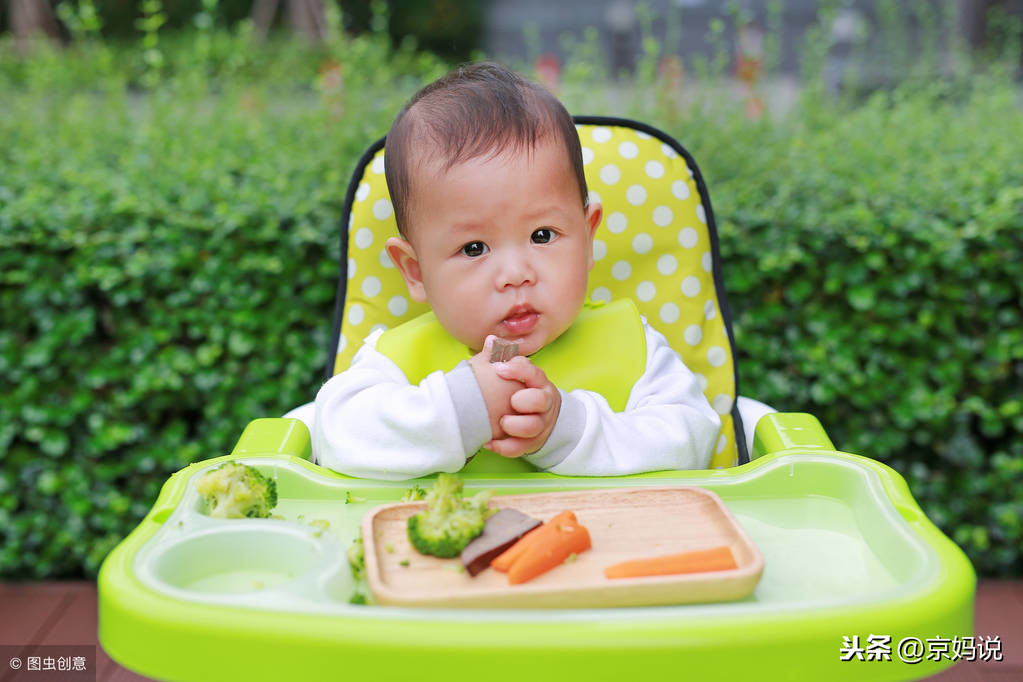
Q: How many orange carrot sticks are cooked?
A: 3